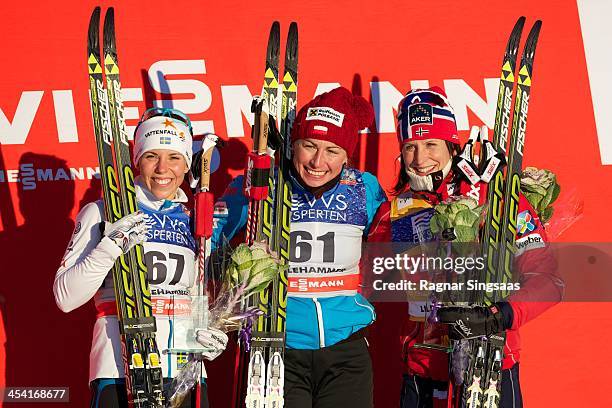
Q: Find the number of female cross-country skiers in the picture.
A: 3